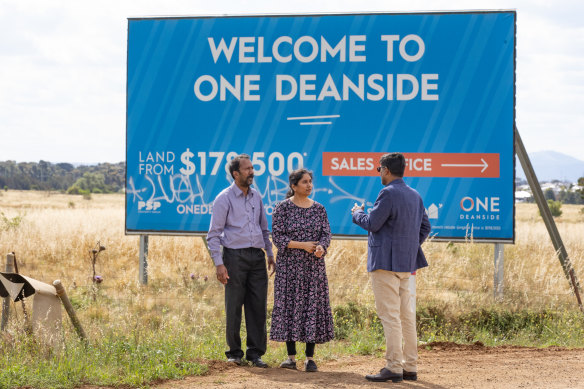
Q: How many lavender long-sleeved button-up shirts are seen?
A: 1